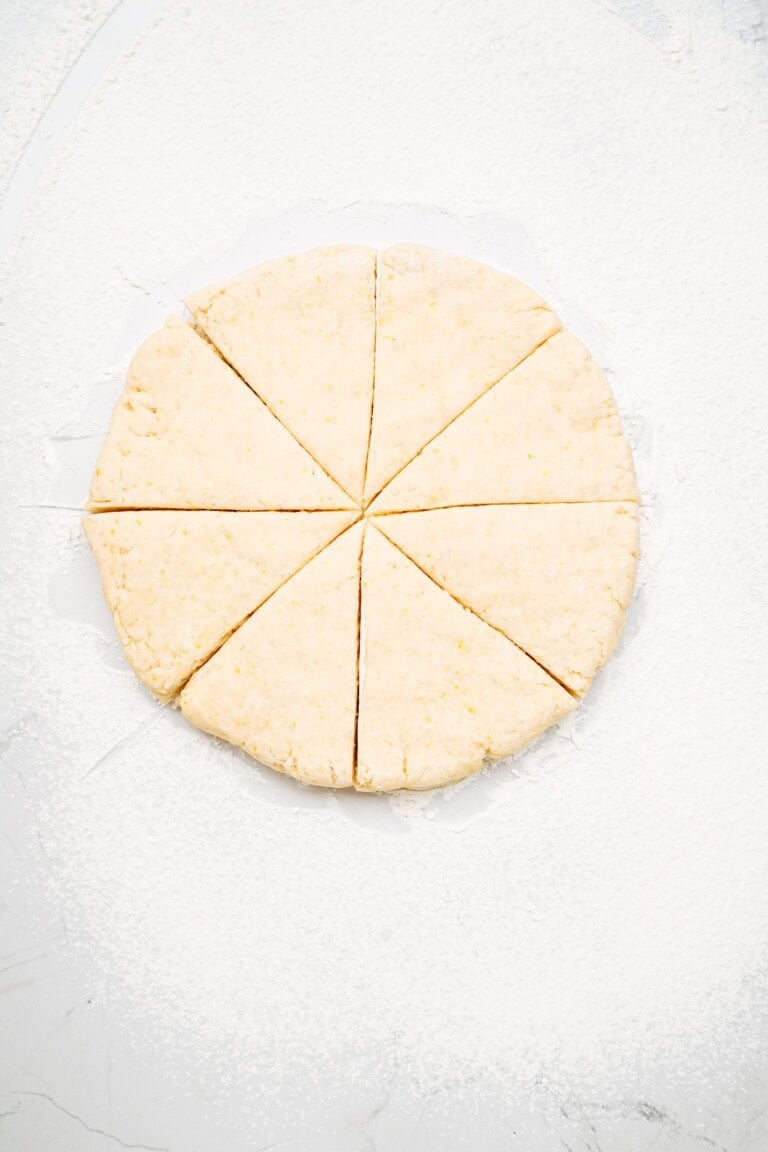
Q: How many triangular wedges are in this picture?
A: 8